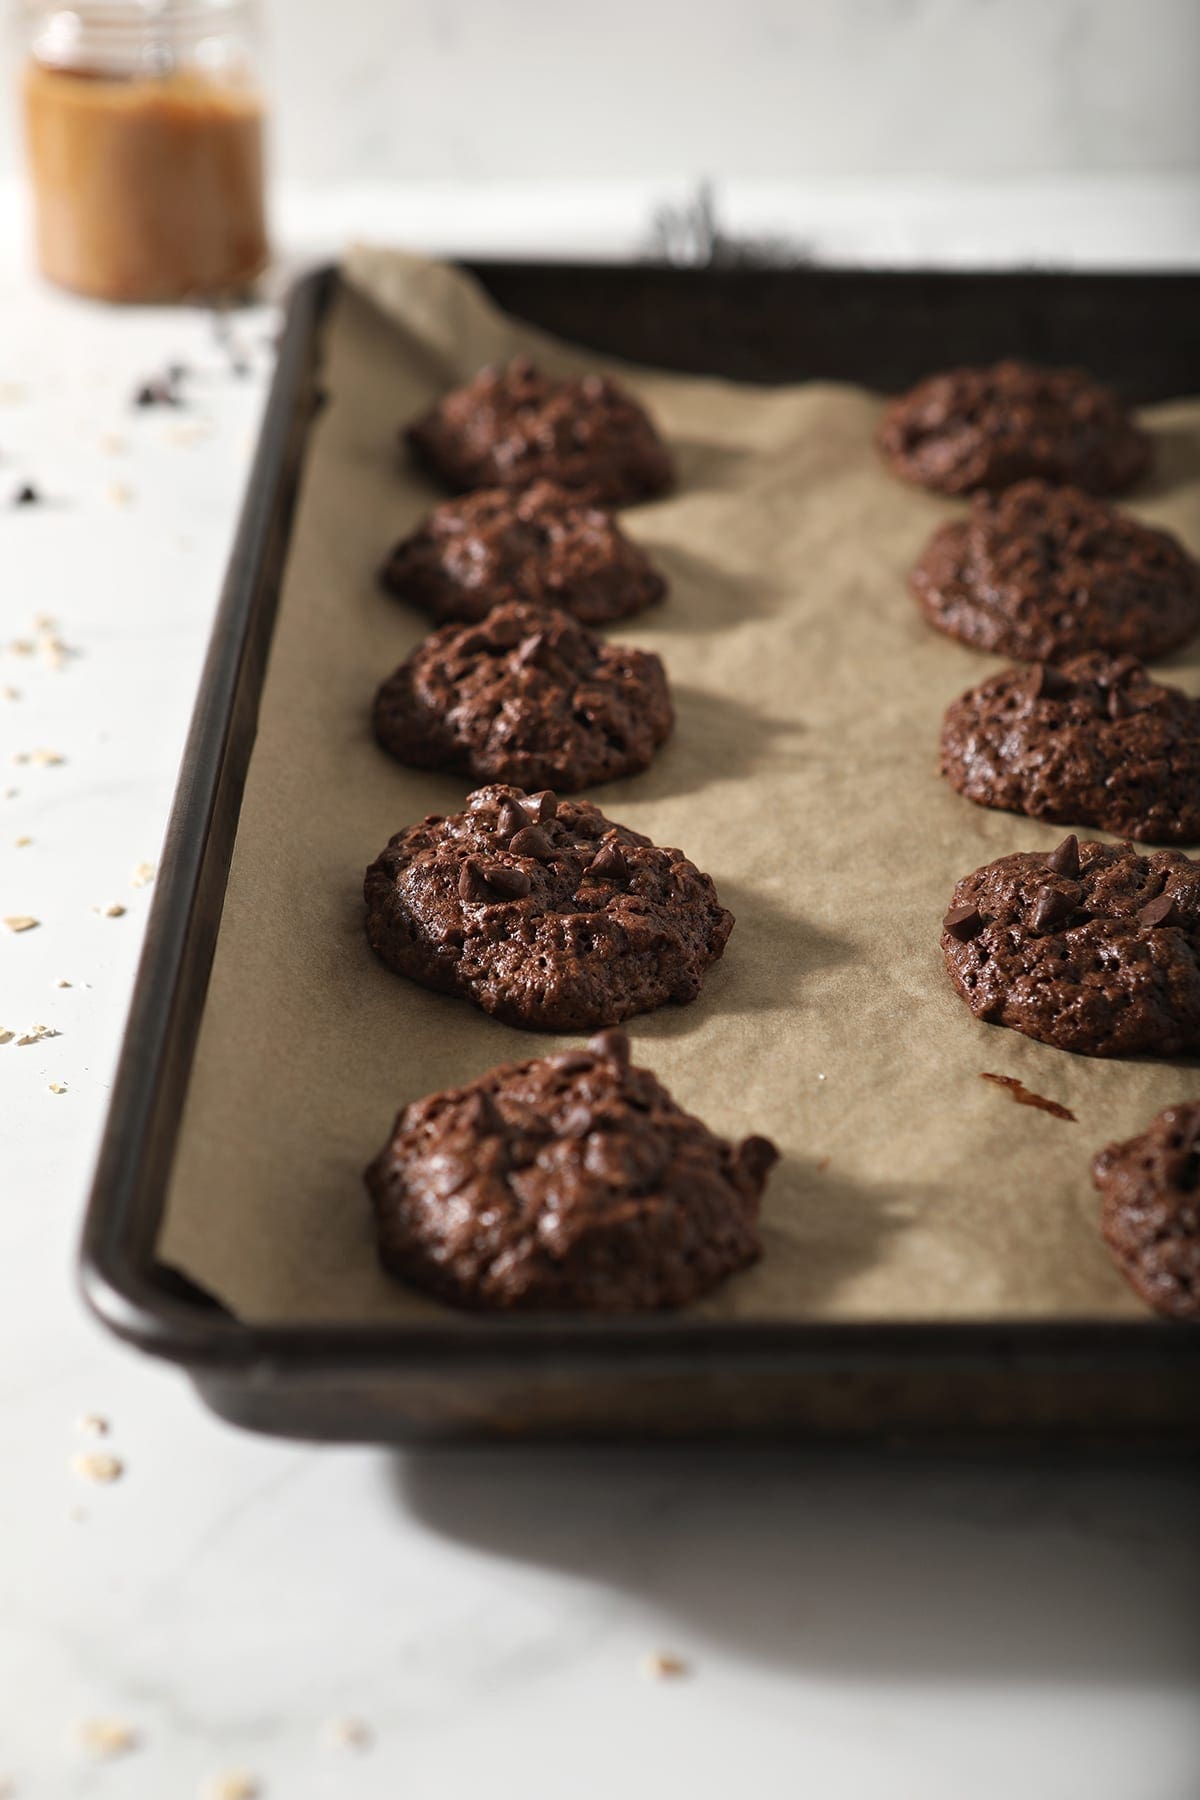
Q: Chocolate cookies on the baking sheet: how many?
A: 10